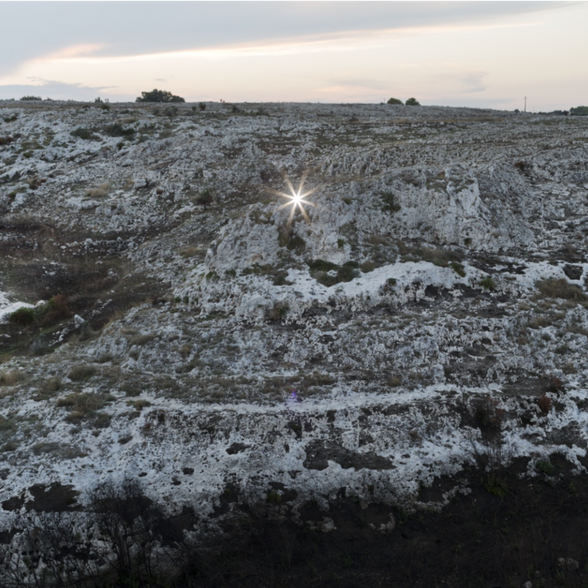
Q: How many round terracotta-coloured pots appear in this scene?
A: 0